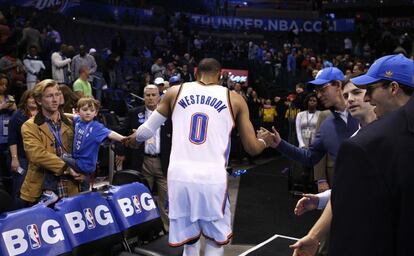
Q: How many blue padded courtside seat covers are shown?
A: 3